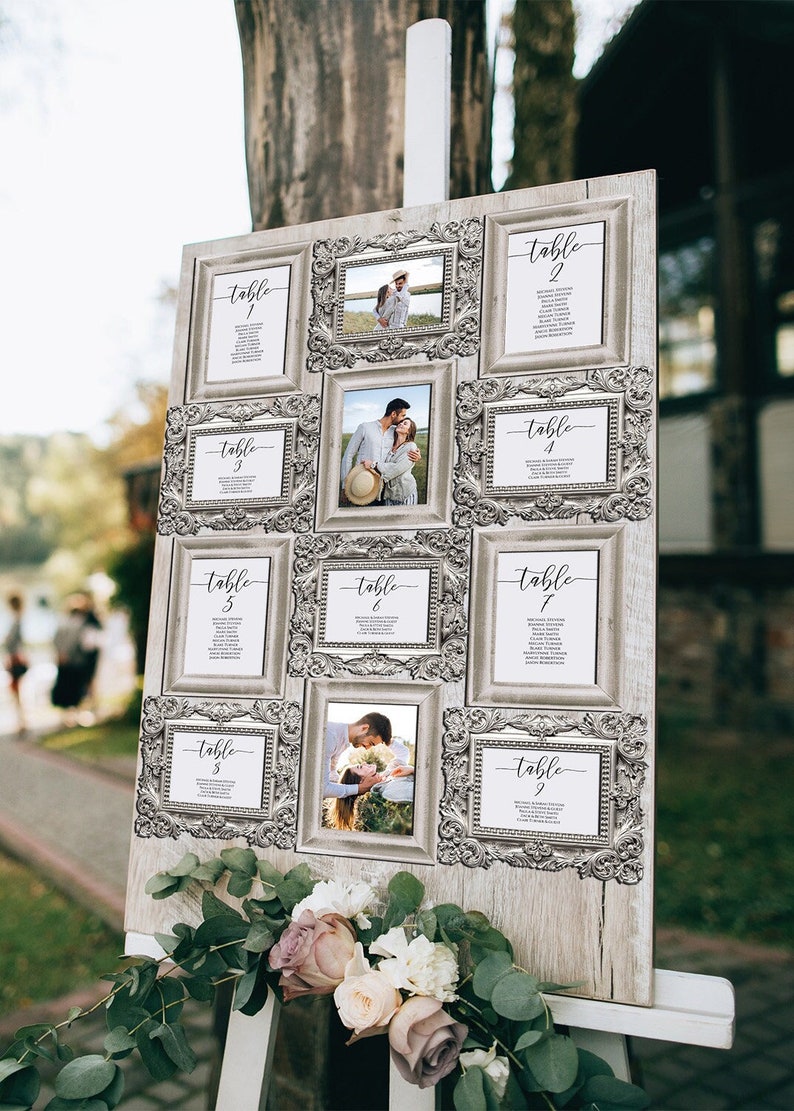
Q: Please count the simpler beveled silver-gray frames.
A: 6